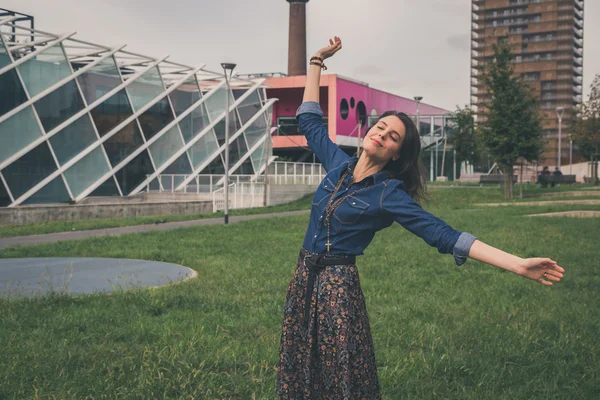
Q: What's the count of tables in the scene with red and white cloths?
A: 0